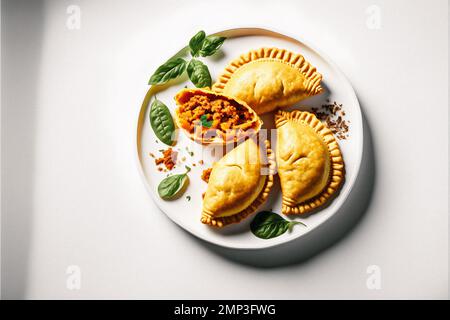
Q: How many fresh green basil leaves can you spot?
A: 7